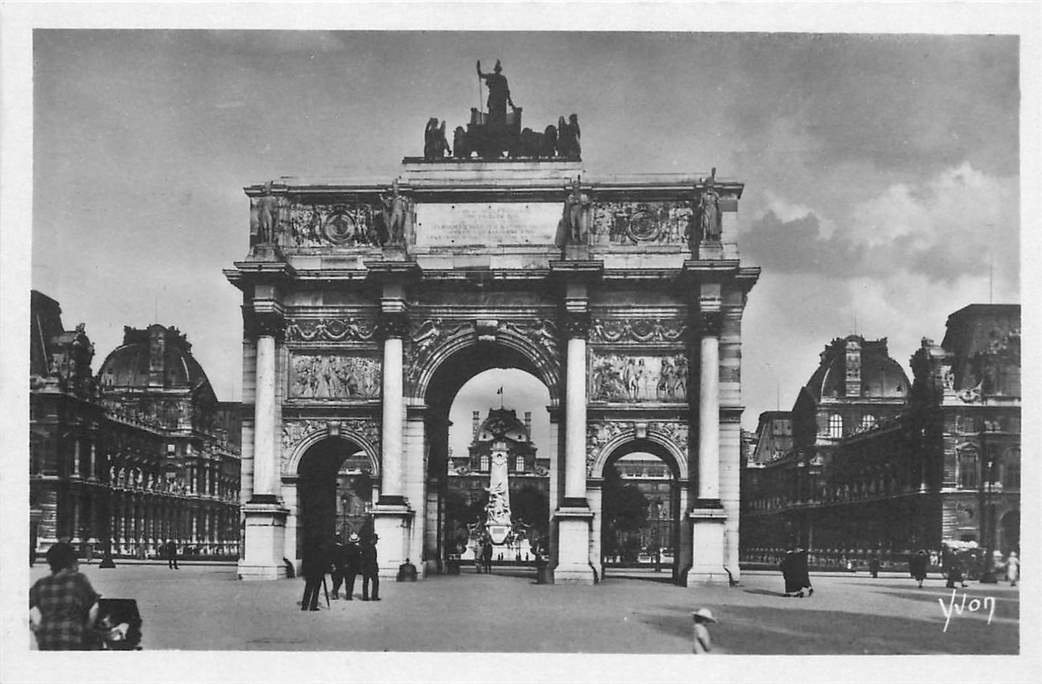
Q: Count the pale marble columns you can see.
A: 4